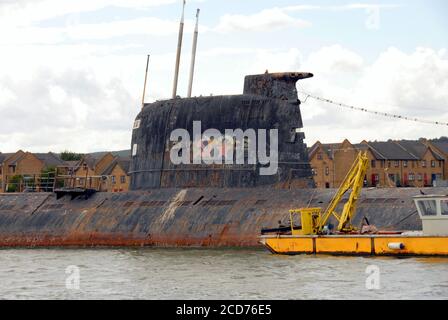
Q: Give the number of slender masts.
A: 3